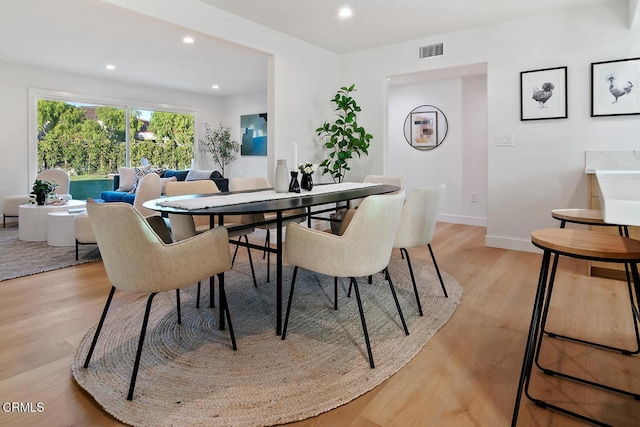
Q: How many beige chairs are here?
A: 8